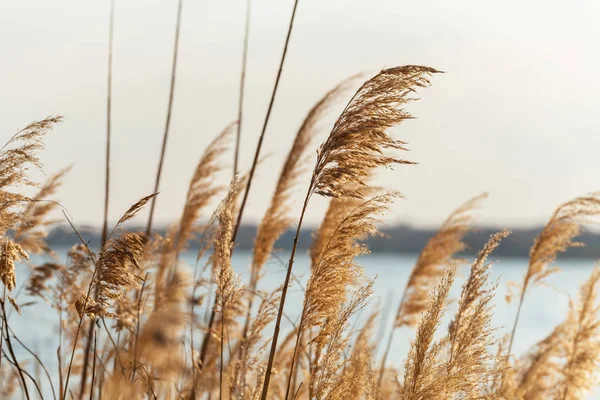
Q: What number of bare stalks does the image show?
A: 4